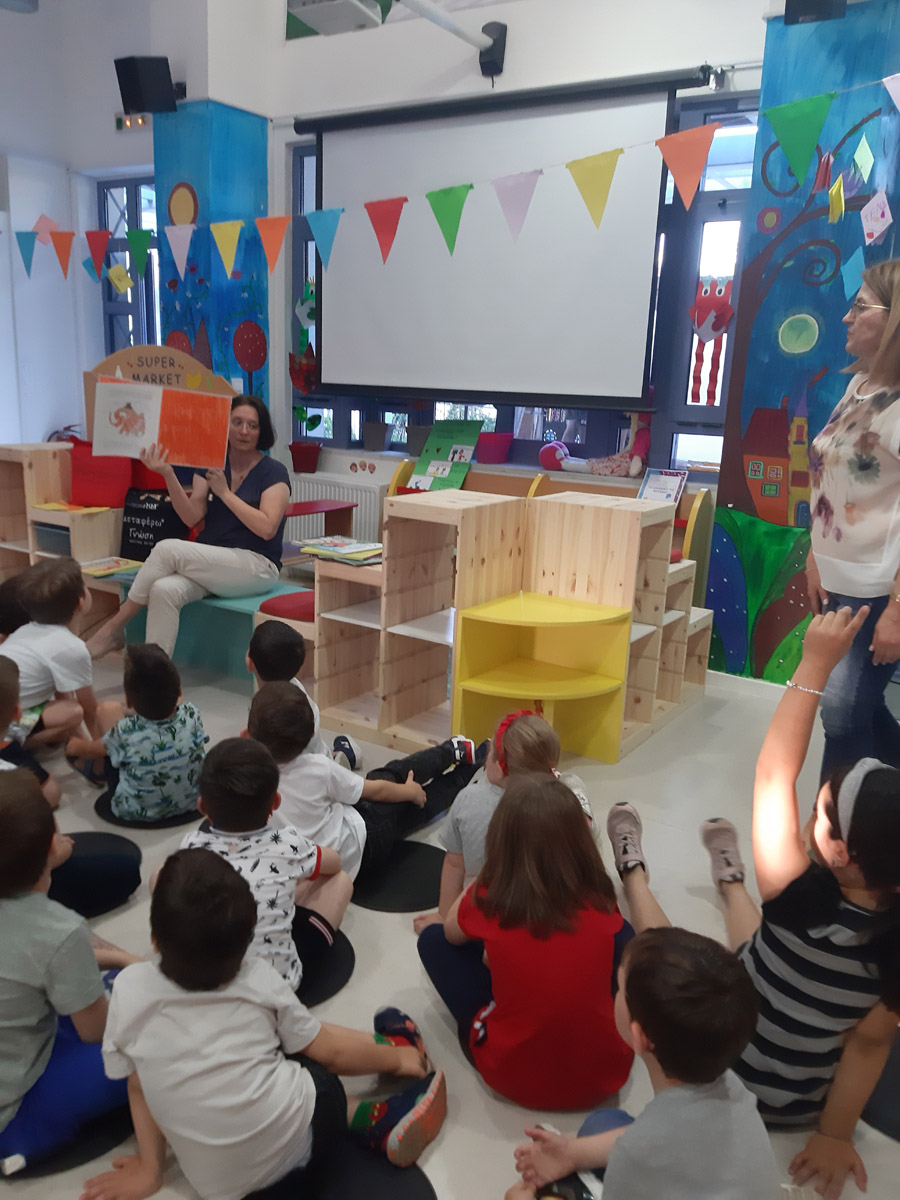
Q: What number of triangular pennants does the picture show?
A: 15